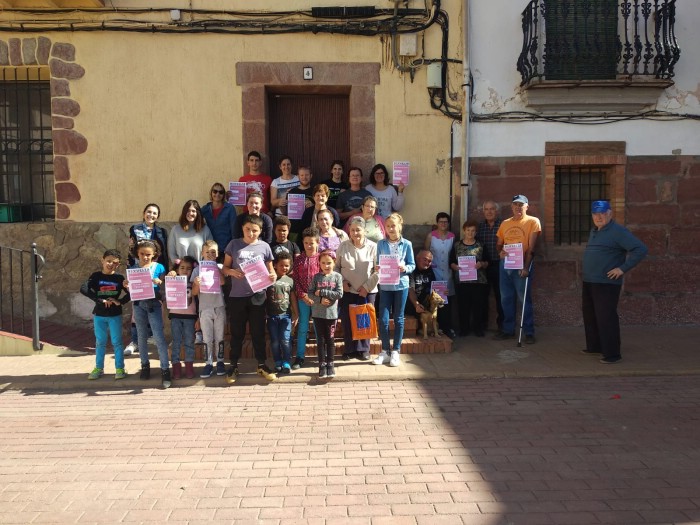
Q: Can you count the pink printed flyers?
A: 11